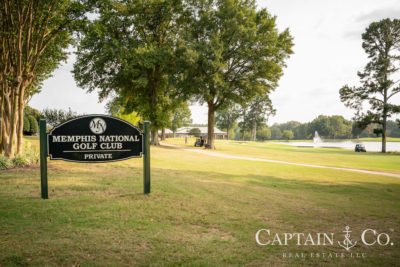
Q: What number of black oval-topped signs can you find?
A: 1